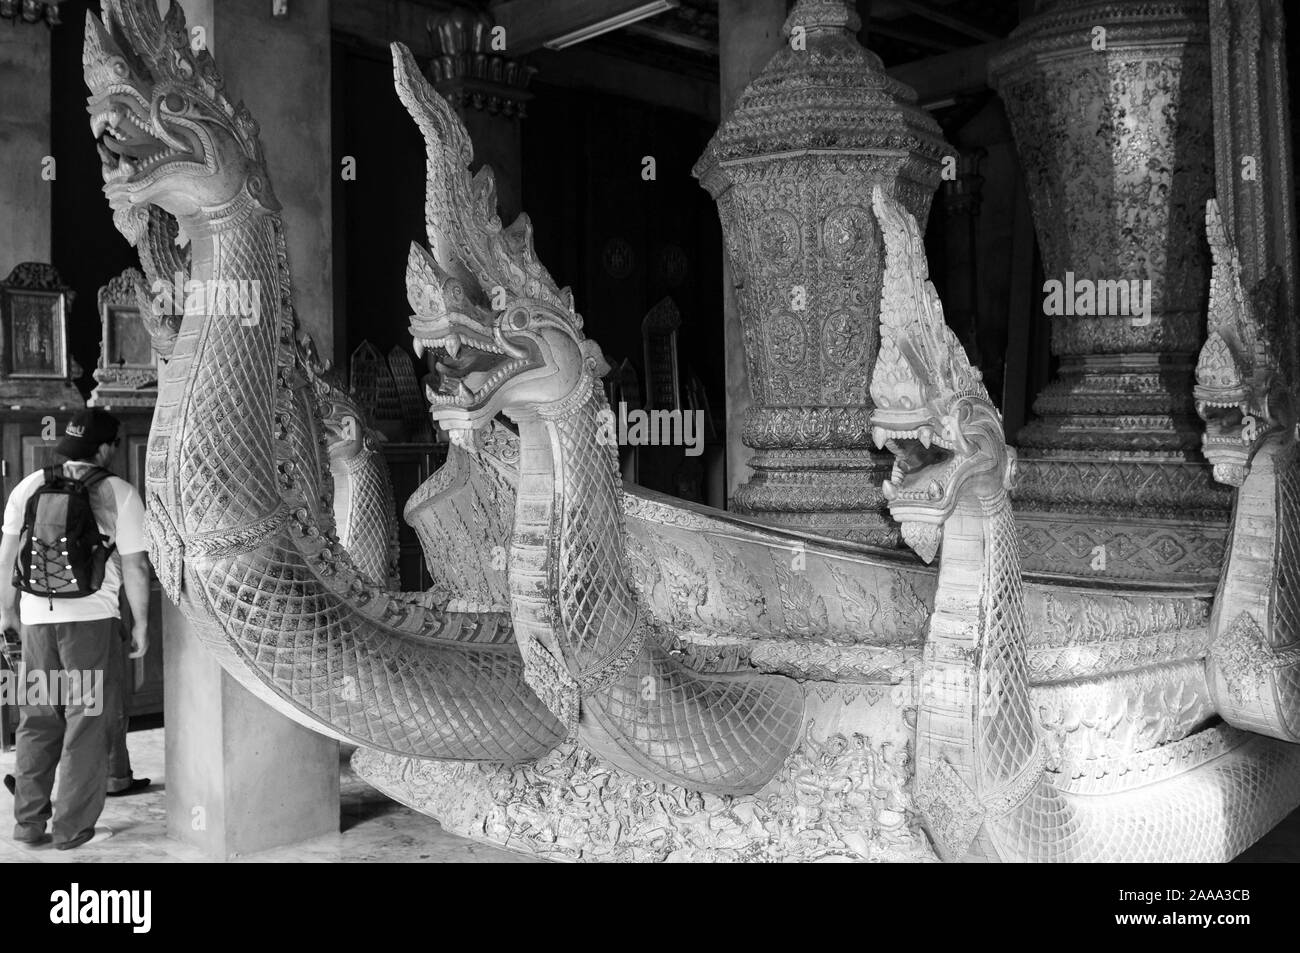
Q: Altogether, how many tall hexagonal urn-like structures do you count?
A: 2